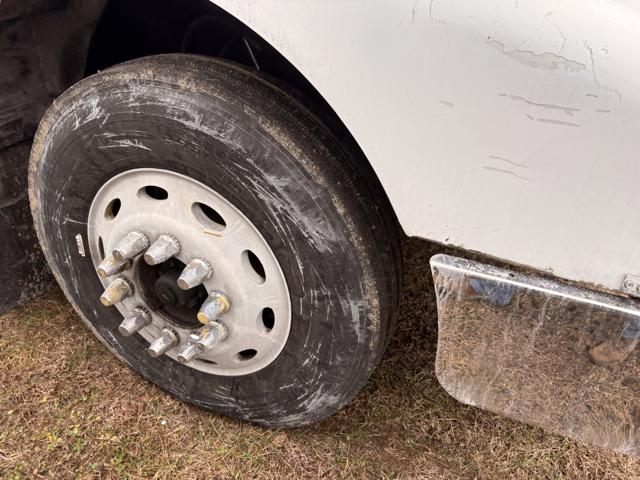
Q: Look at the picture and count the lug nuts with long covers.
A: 10